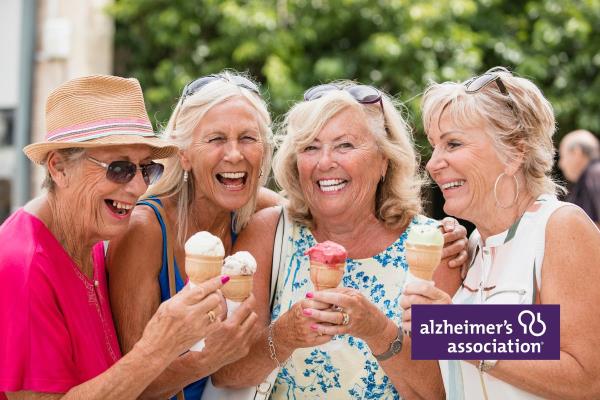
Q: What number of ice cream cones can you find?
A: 4